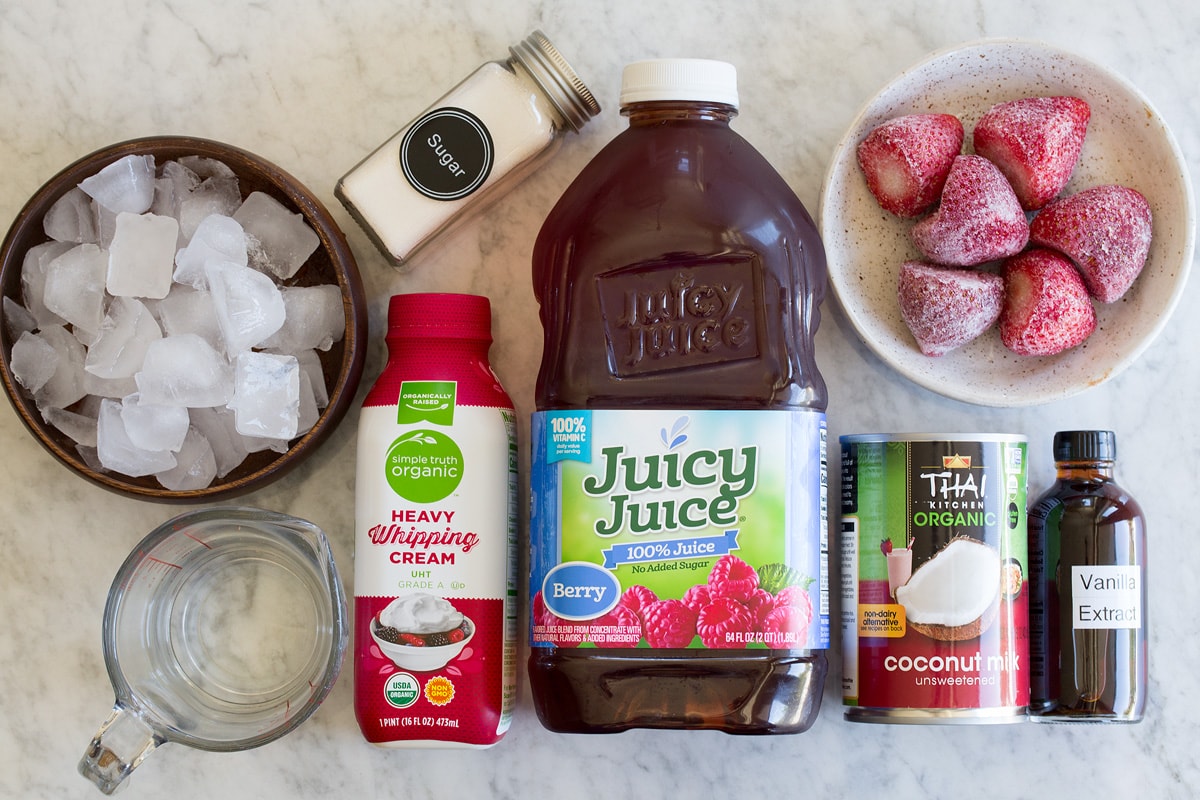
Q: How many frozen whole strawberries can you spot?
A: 6